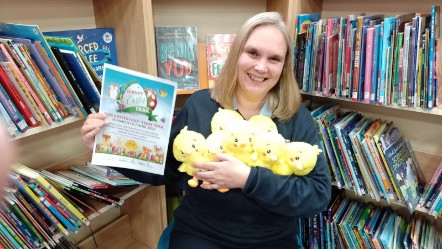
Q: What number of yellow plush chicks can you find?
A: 7